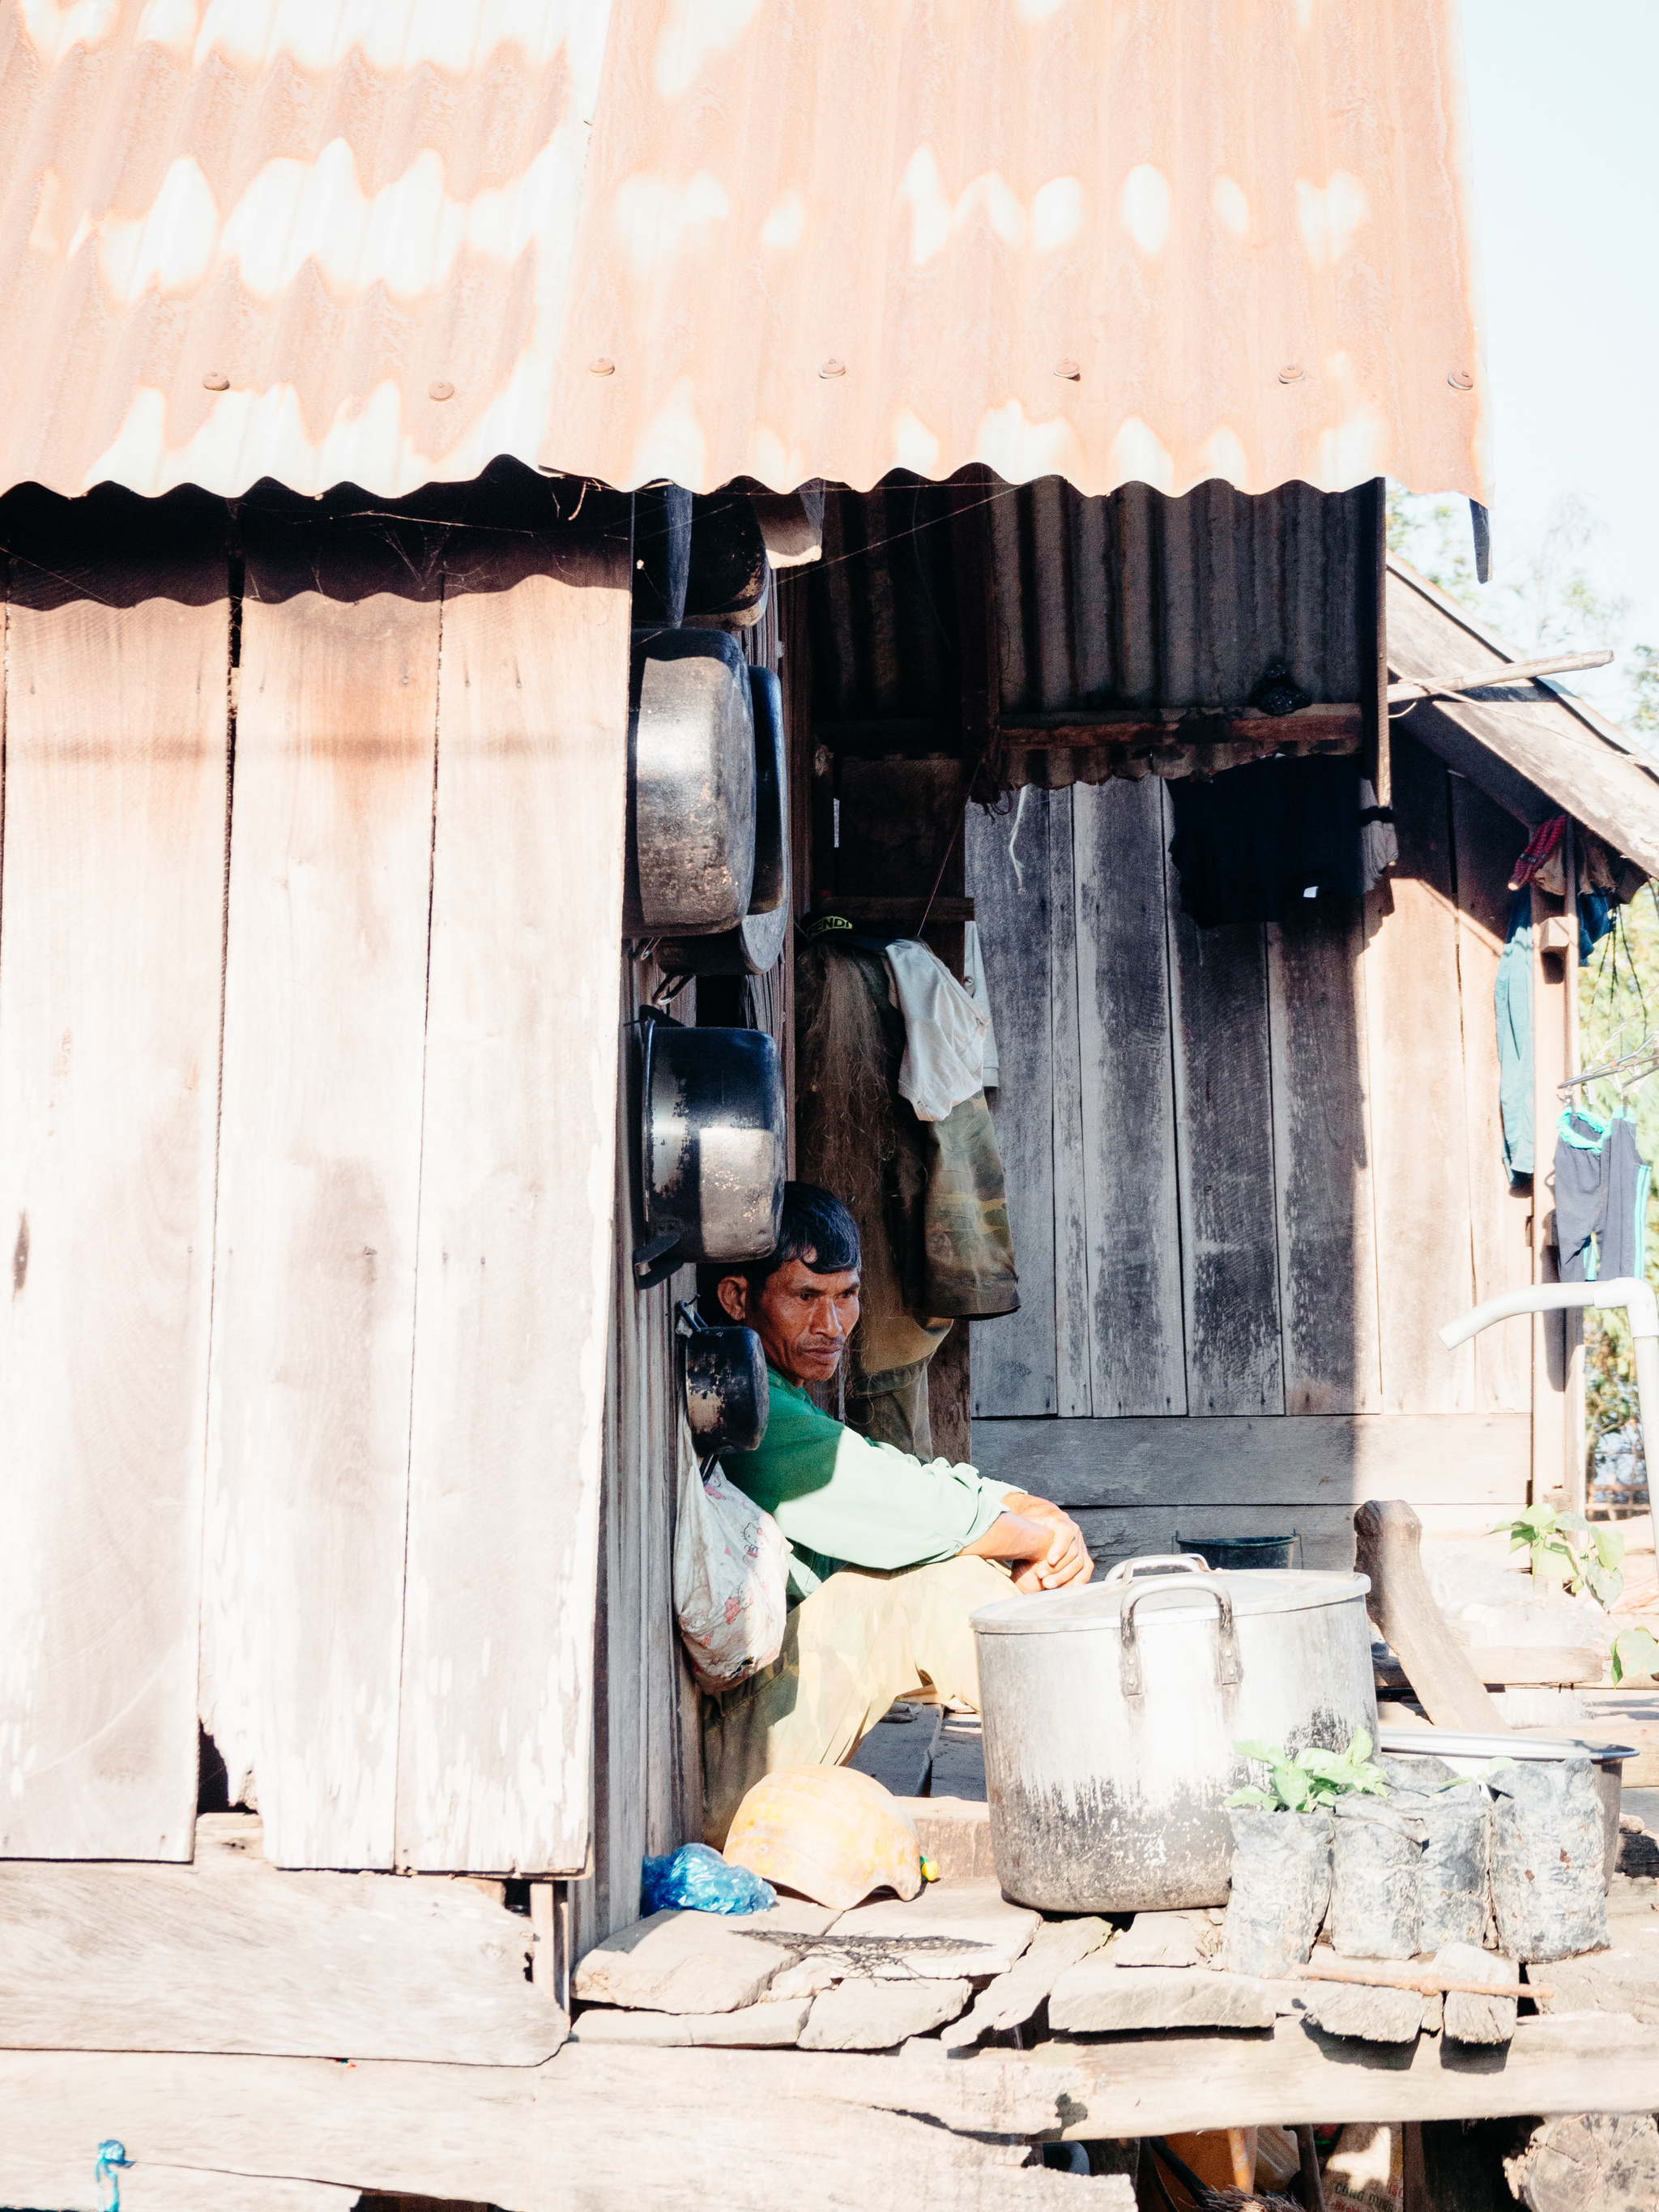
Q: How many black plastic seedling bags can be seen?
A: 4